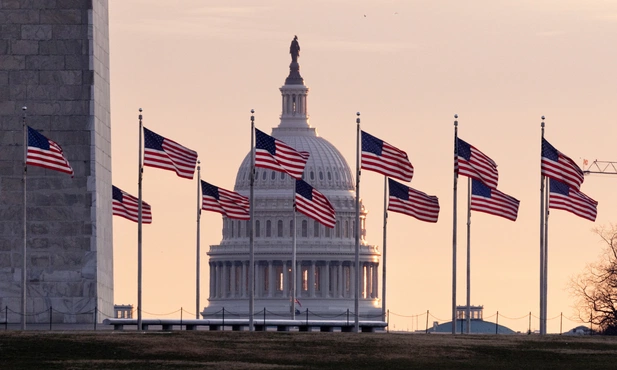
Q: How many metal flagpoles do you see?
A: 11